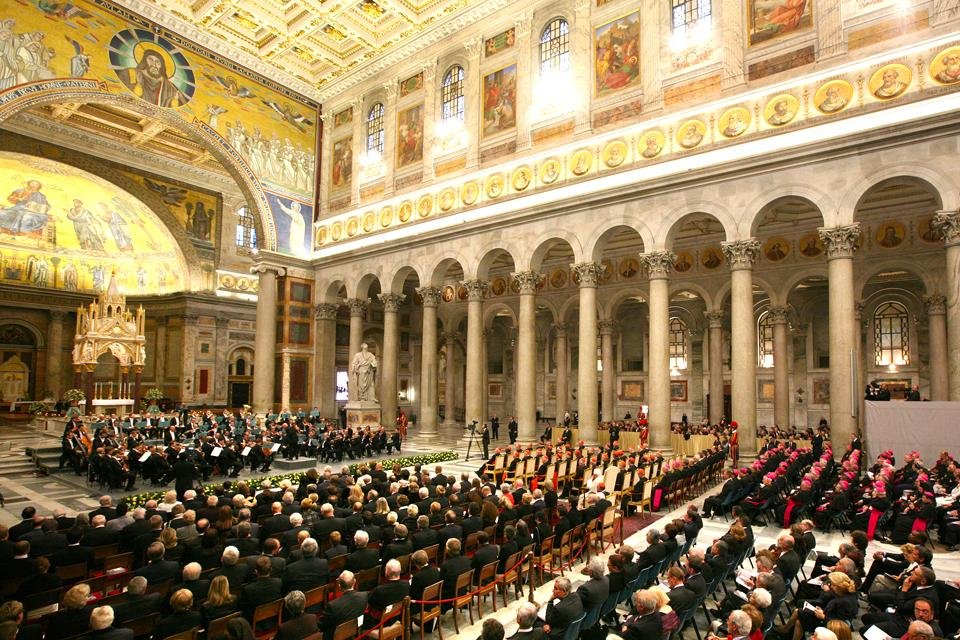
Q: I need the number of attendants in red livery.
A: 3